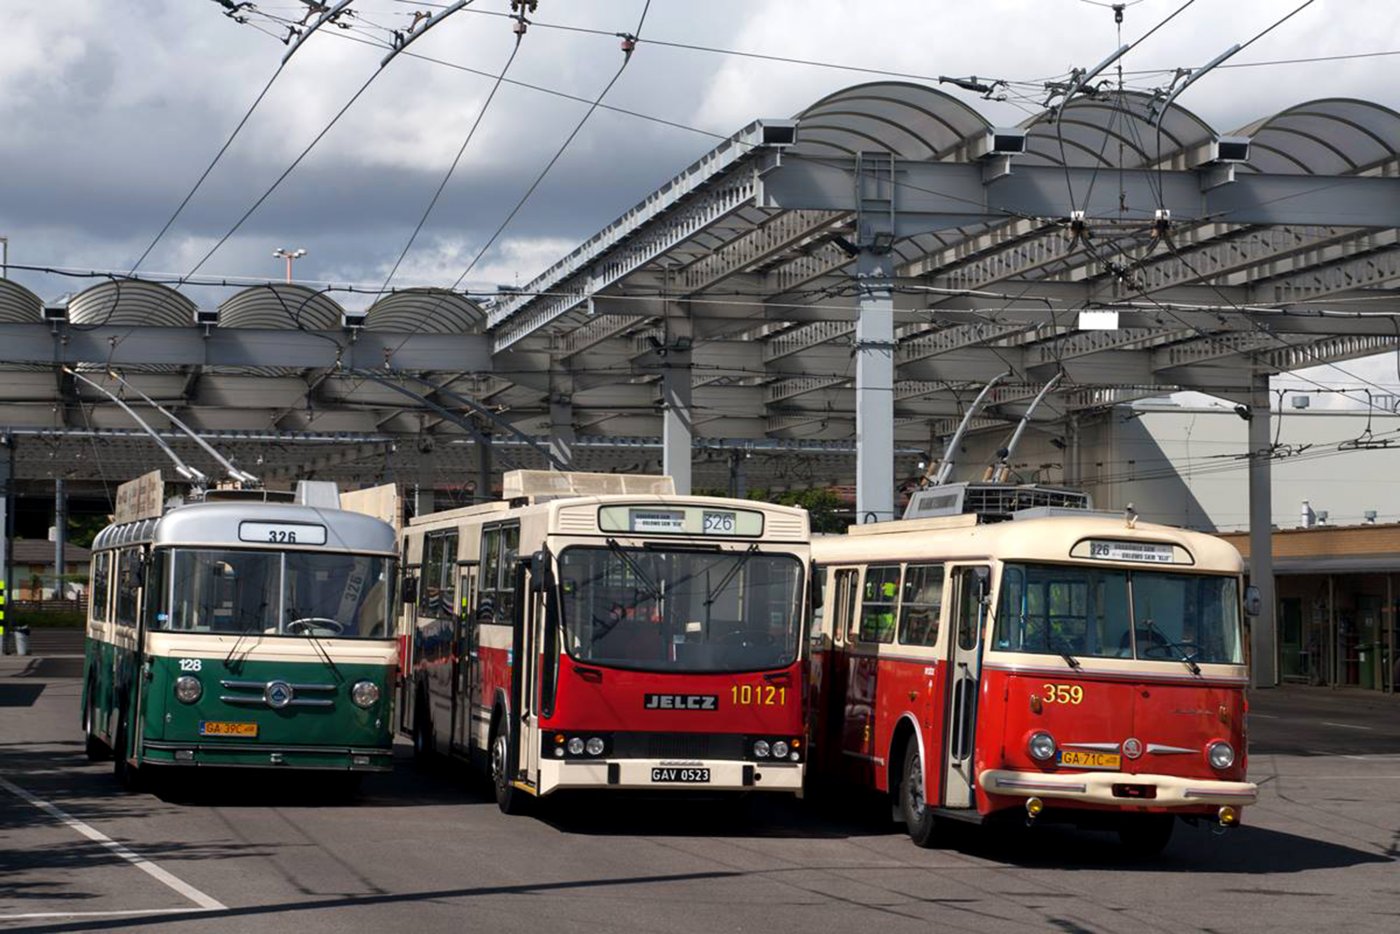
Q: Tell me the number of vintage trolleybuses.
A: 3